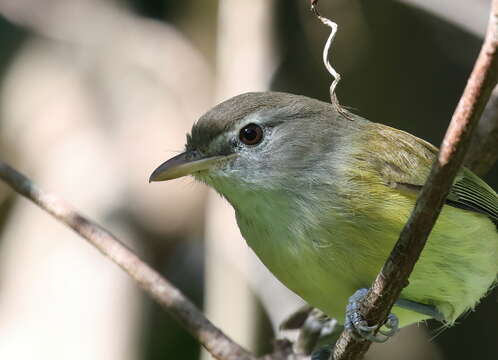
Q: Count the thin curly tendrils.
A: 1